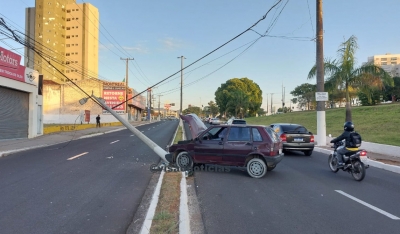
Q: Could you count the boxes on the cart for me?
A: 0